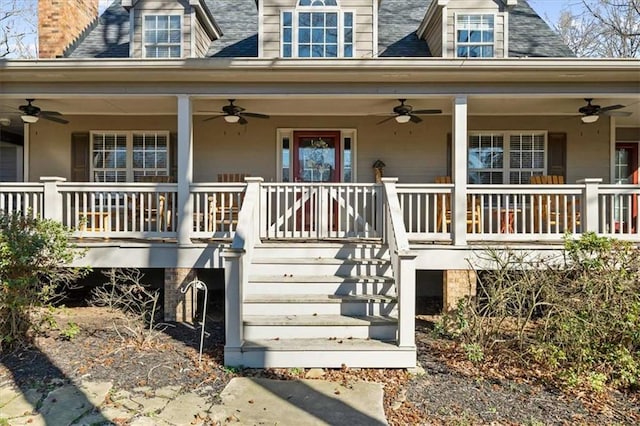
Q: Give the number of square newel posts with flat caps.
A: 6